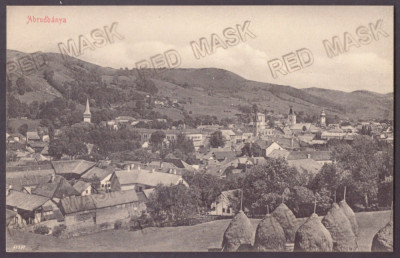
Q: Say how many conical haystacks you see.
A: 7